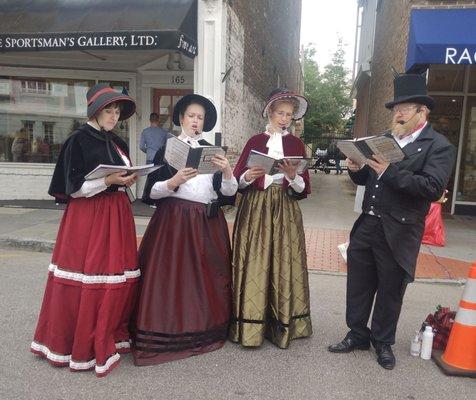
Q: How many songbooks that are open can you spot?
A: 4